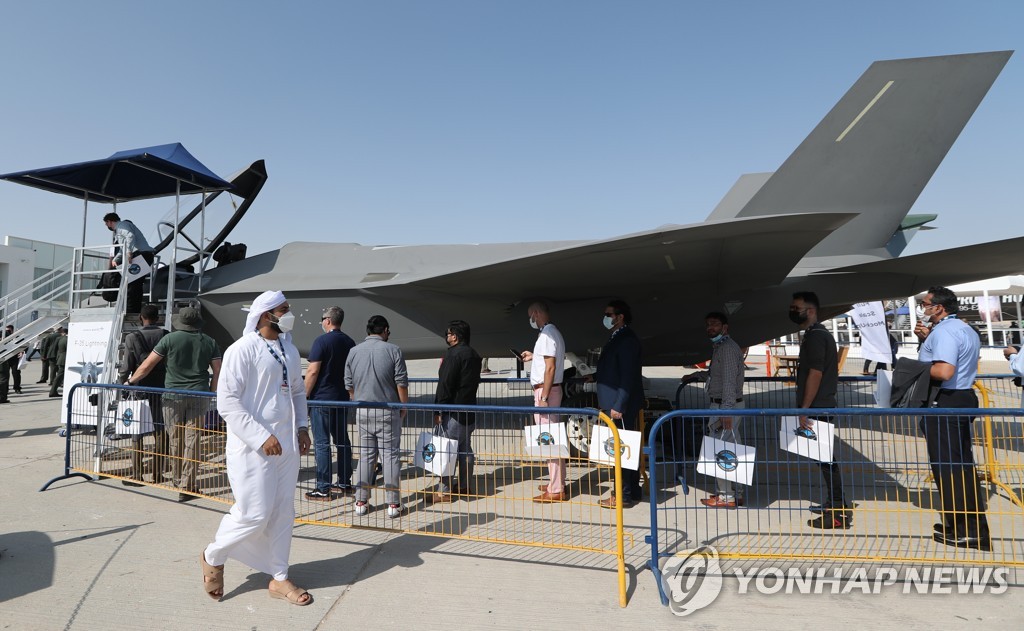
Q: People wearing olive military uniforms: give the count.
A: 3